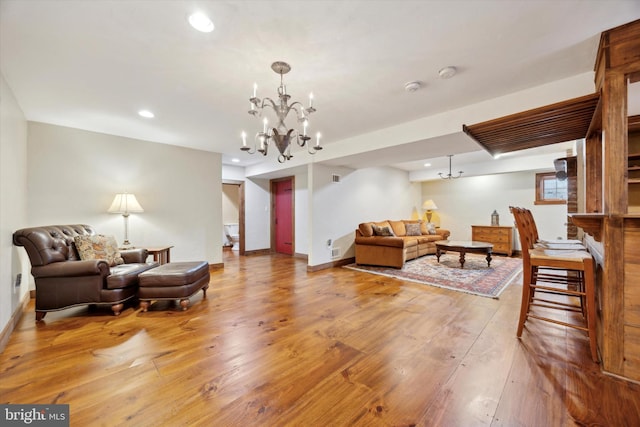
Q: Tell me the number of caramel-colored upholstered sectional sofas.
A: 1